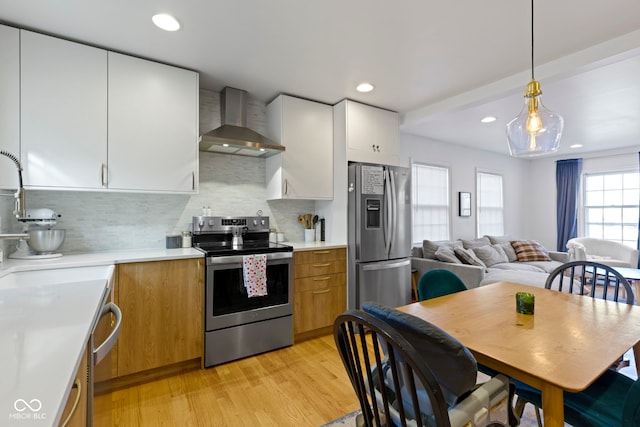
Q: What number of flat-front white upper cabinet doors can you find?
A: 6